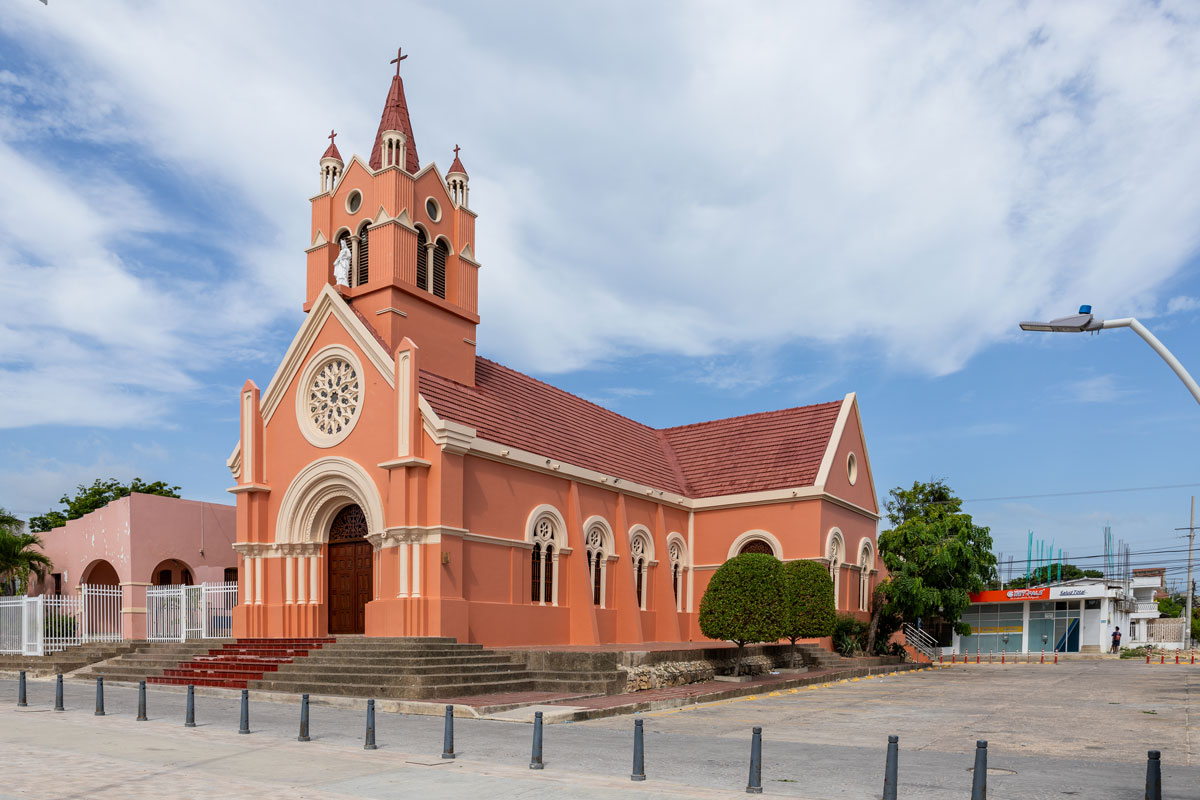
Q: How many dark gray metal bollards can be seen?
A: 15